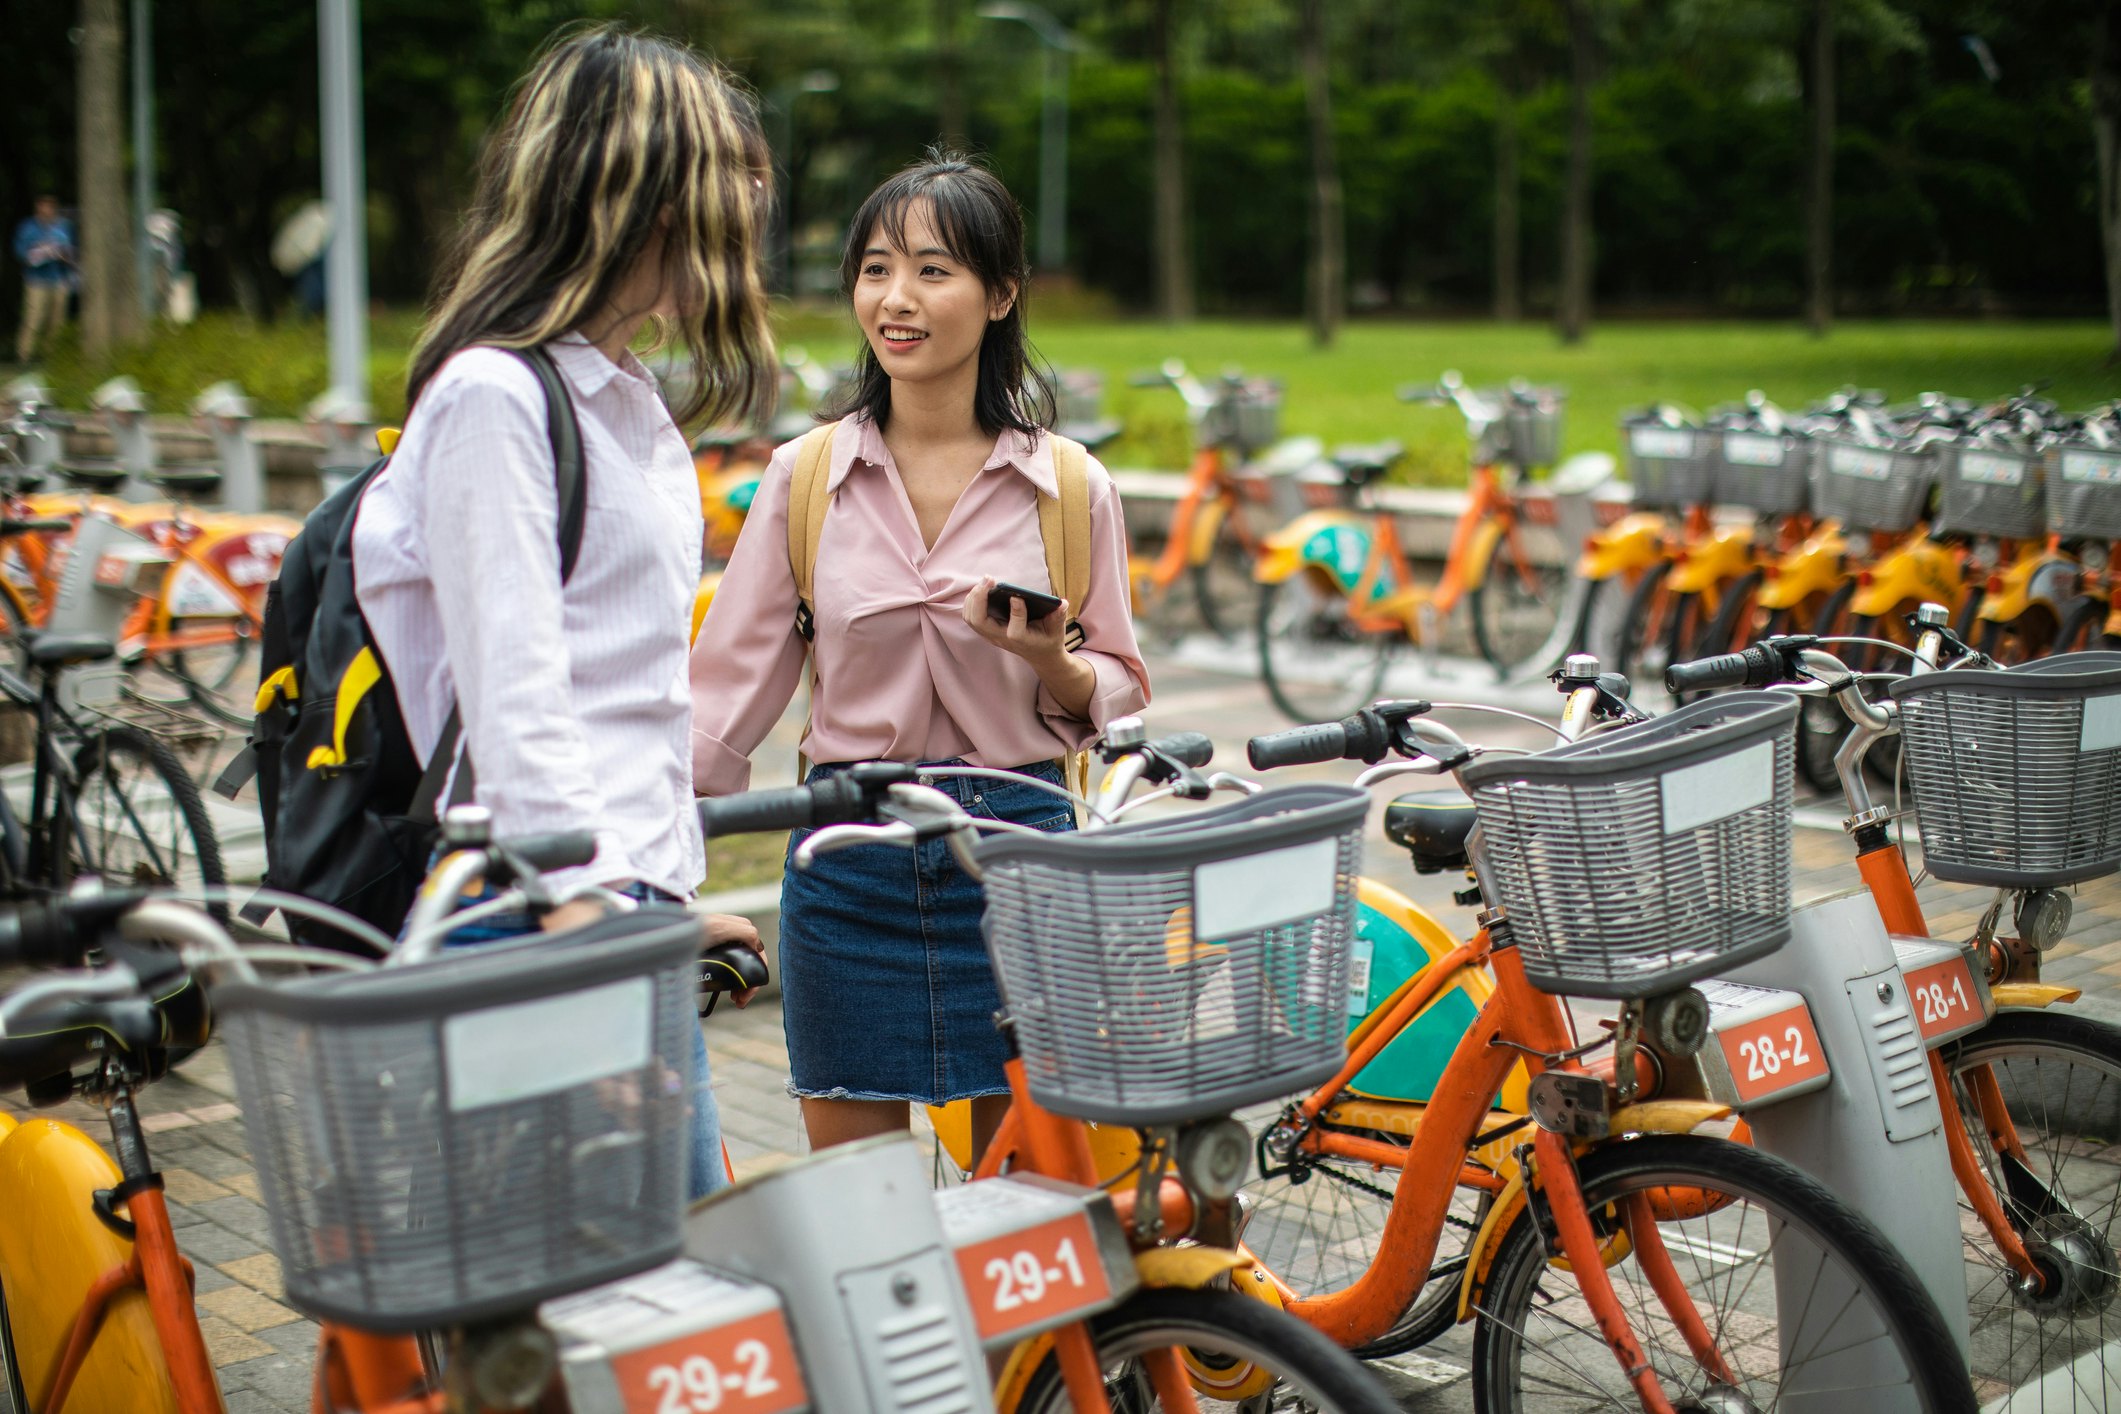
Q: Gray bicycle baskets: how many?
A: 11